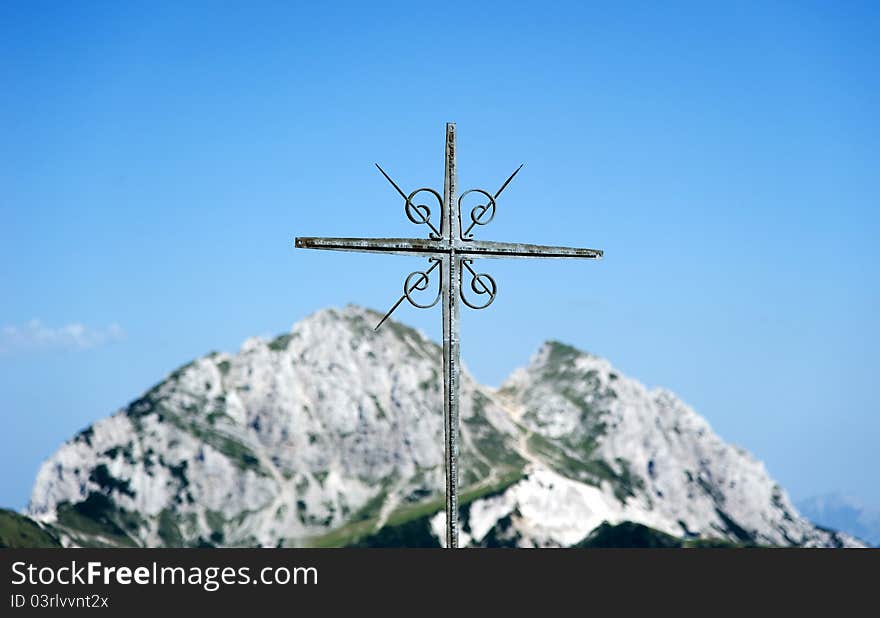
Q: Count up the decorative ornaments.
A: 4